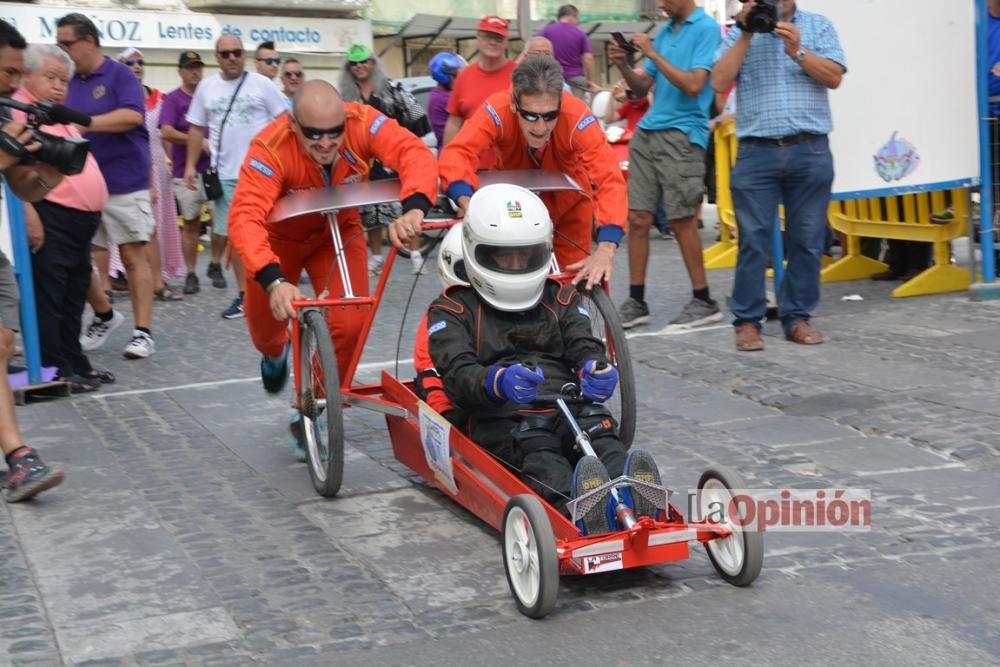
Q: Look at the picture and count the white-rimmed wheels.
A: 2